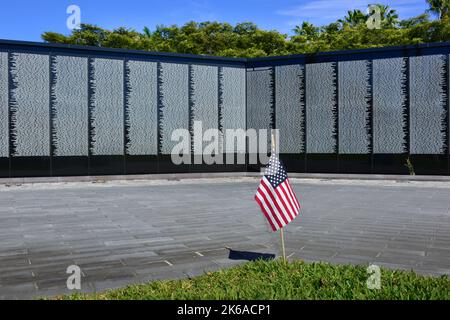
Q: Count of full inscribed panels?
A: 13